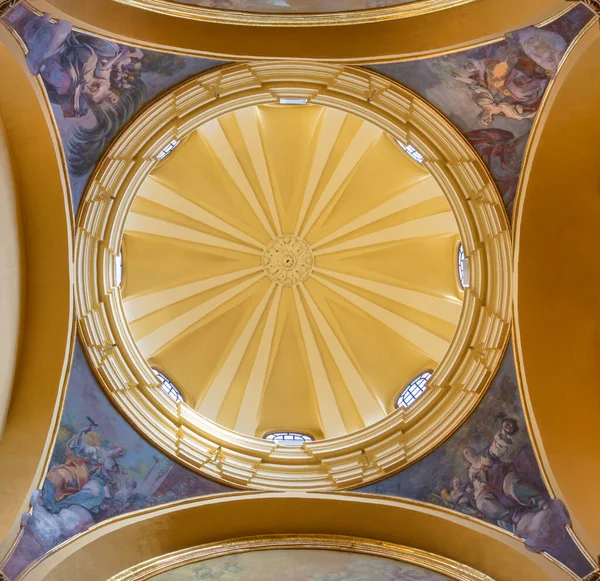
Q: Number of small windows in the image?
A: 8